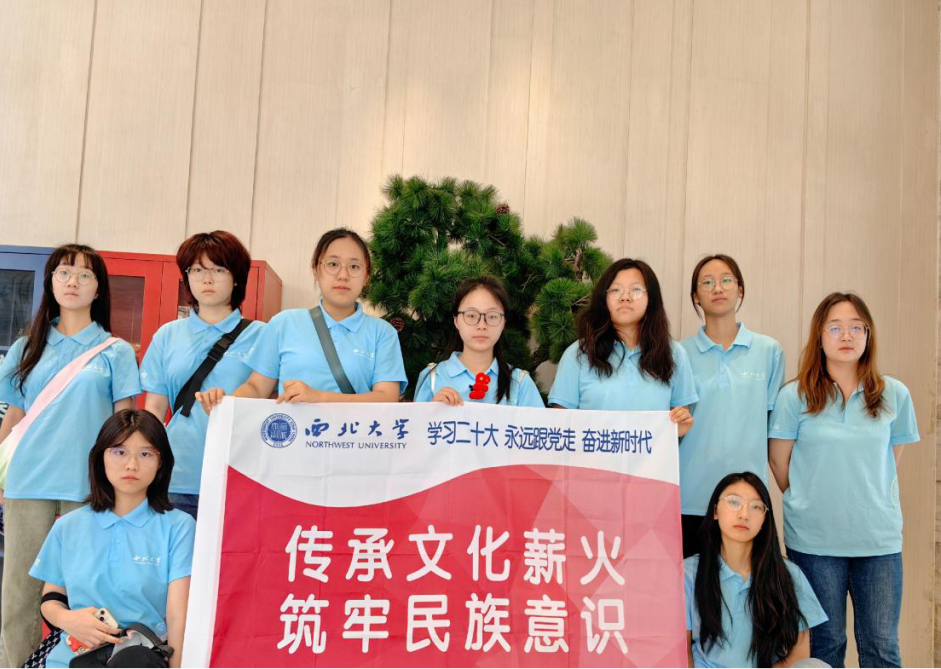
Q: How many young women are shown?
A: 9